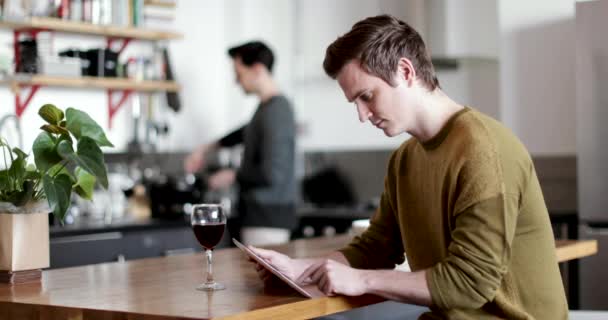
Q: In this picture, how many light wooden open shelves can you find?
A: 2